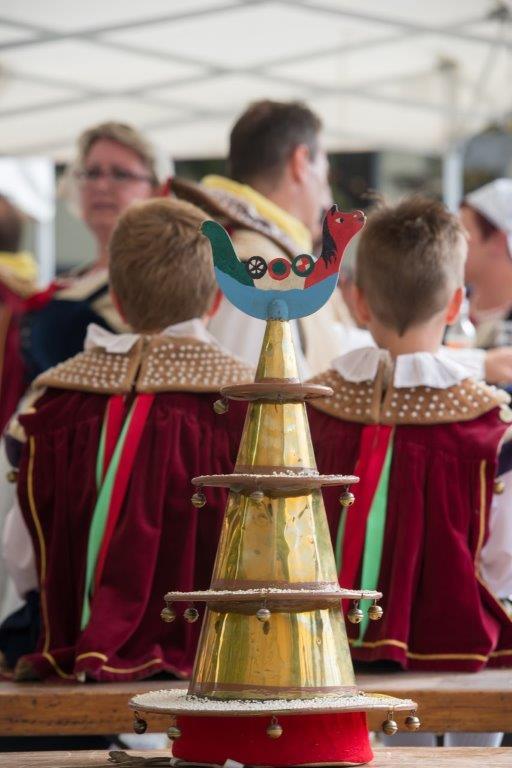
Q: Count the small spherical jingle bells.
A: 14